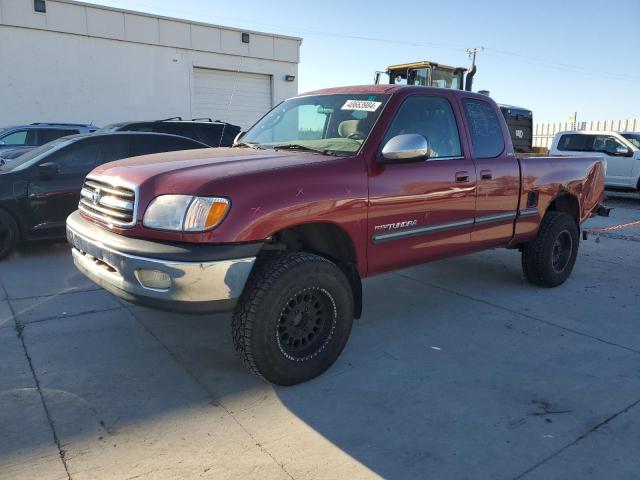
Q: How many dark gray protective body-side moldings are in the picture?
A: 3